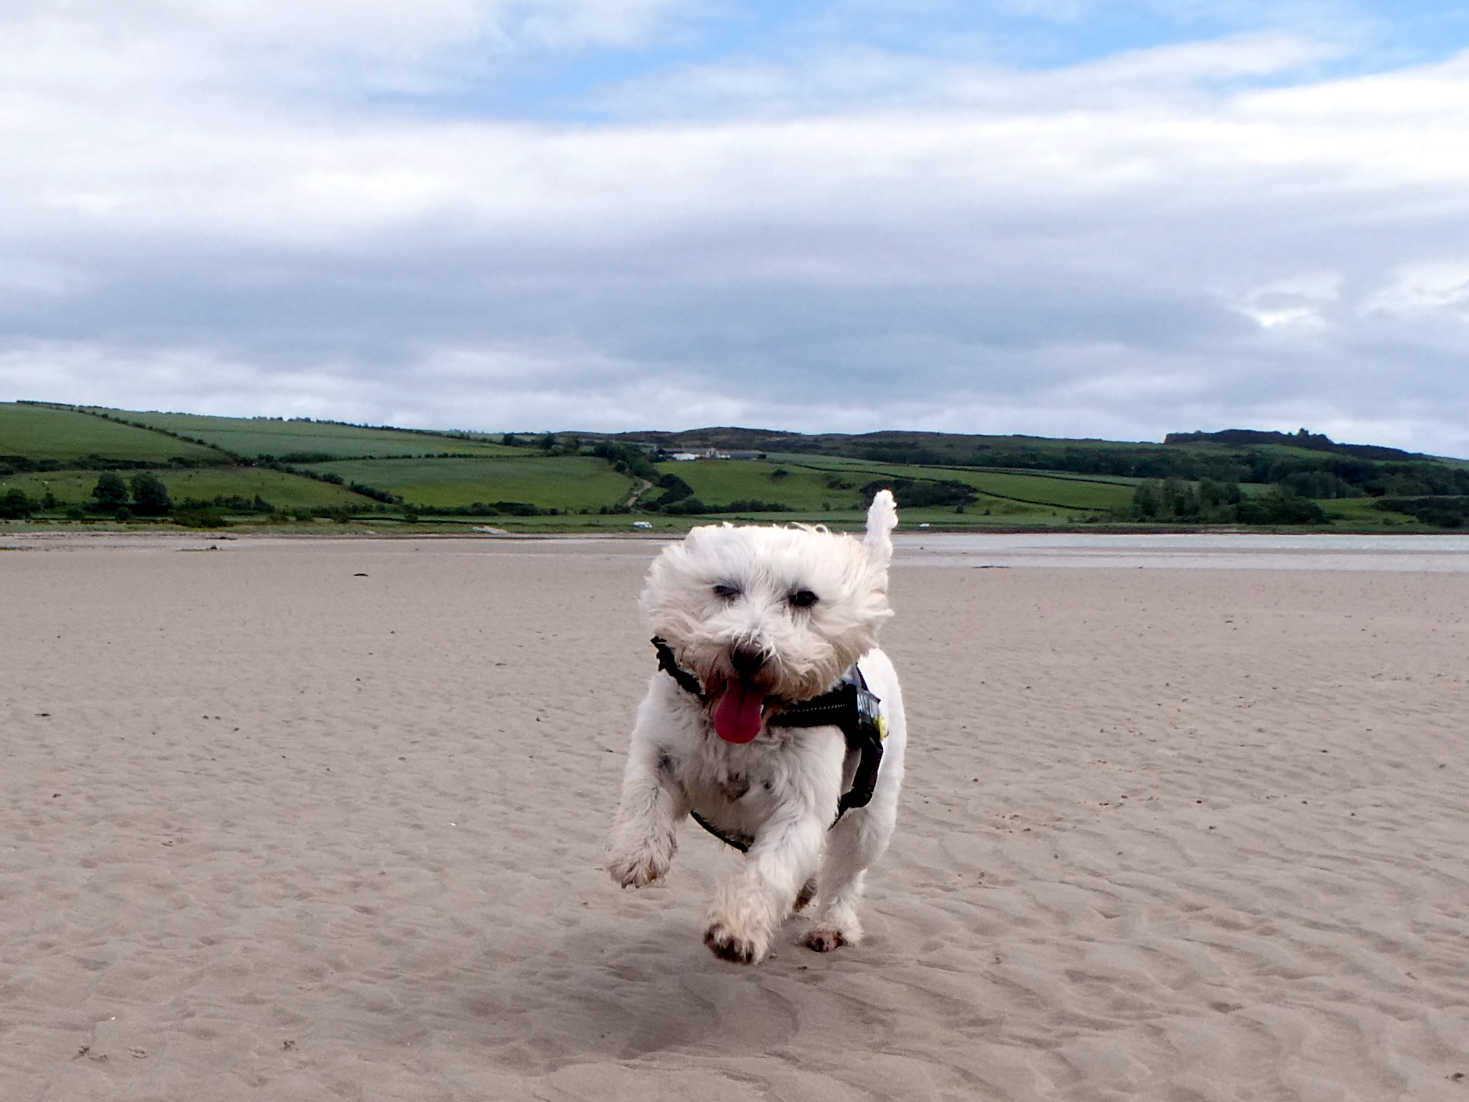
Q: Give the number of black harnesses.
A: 1